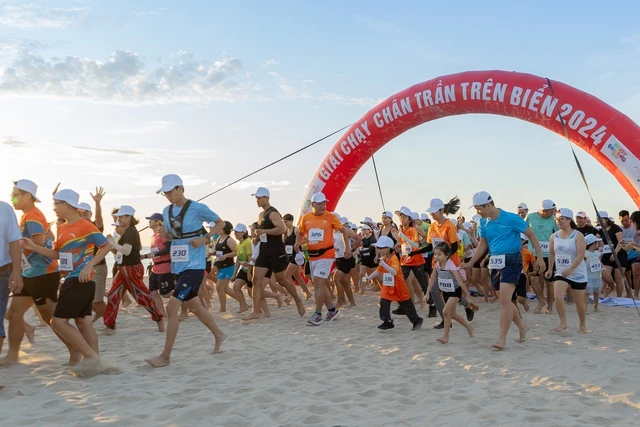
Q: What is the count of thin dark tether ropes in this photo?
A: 3